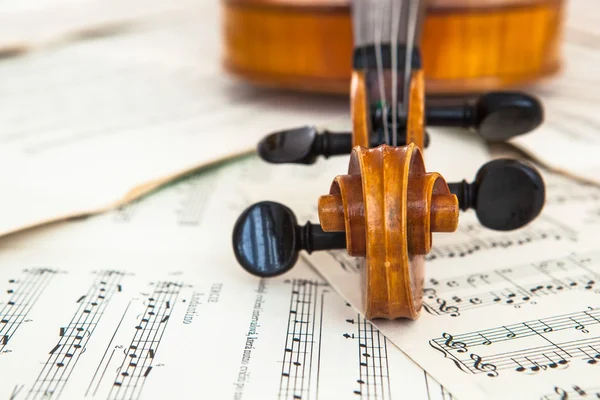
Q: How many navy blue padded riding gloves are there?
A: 0